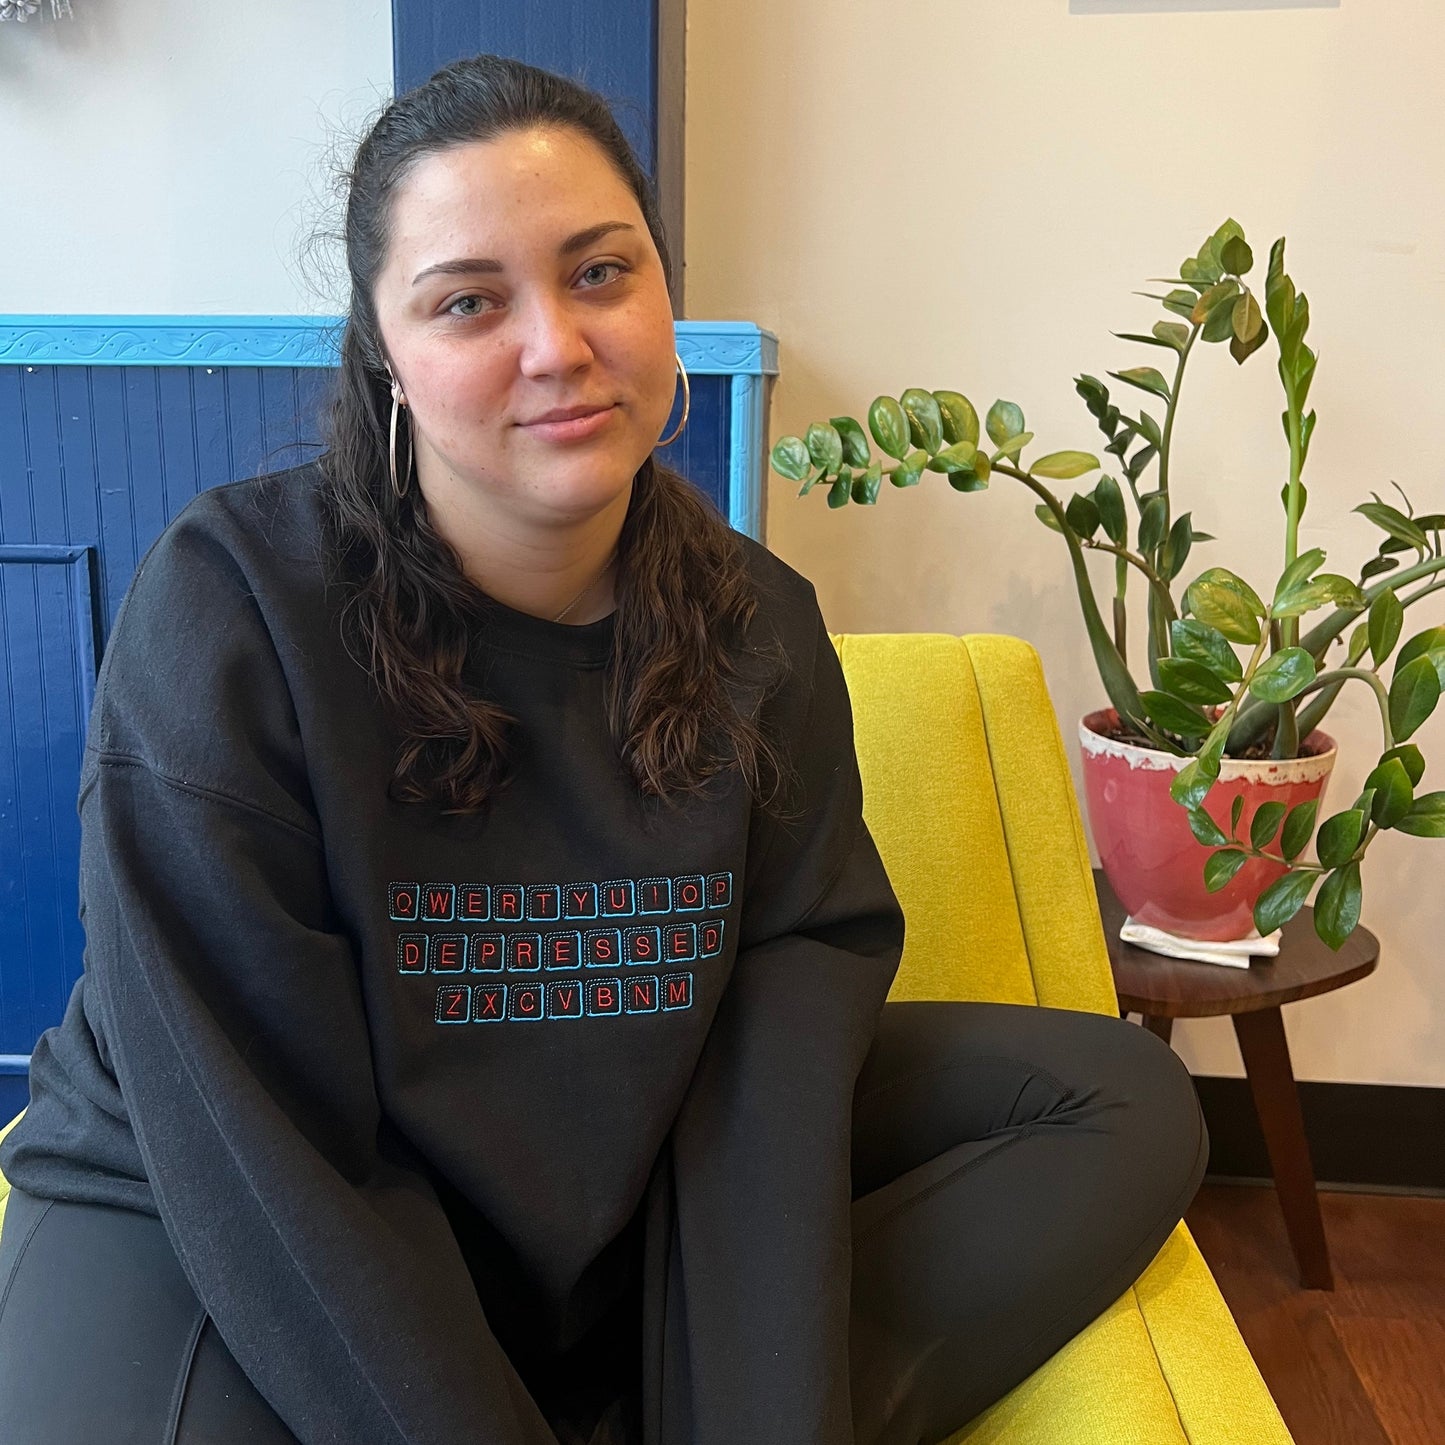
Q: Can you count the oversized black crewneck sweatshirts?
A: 1